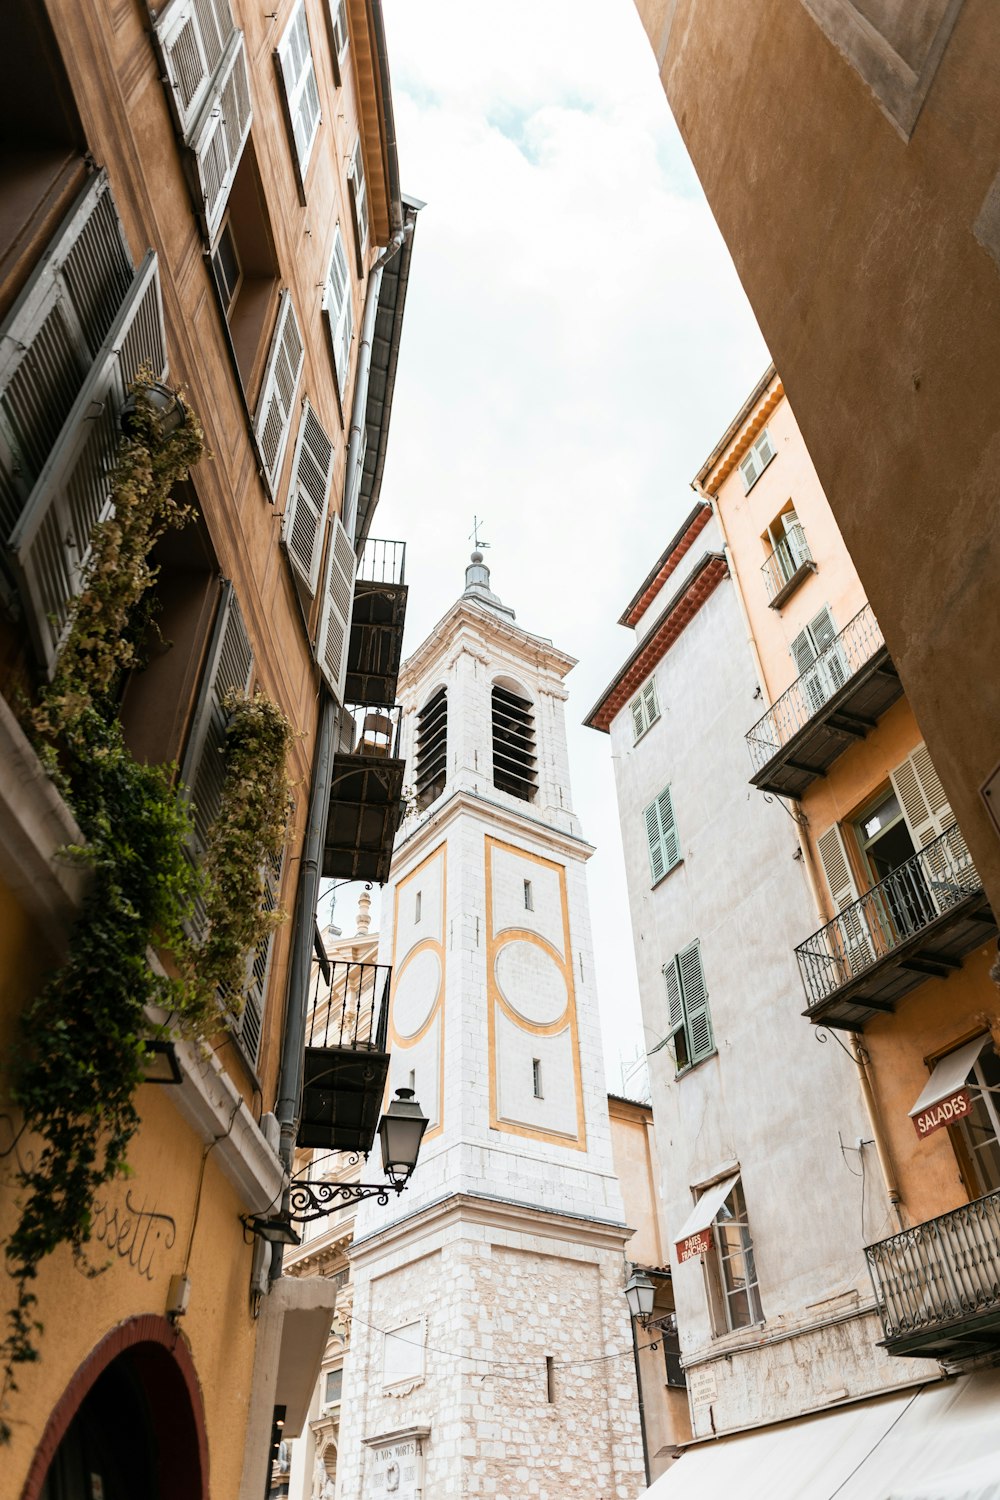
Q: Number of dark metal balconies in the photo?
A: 7